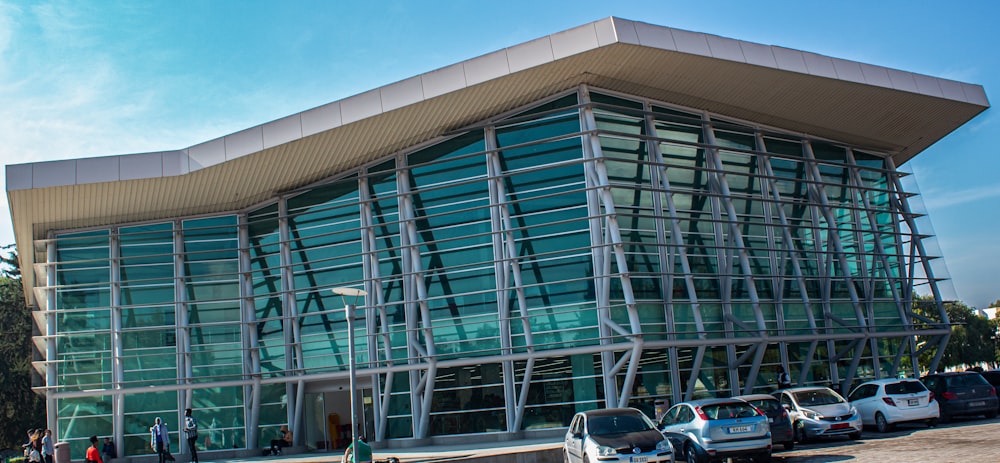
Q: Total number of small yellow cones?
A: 0